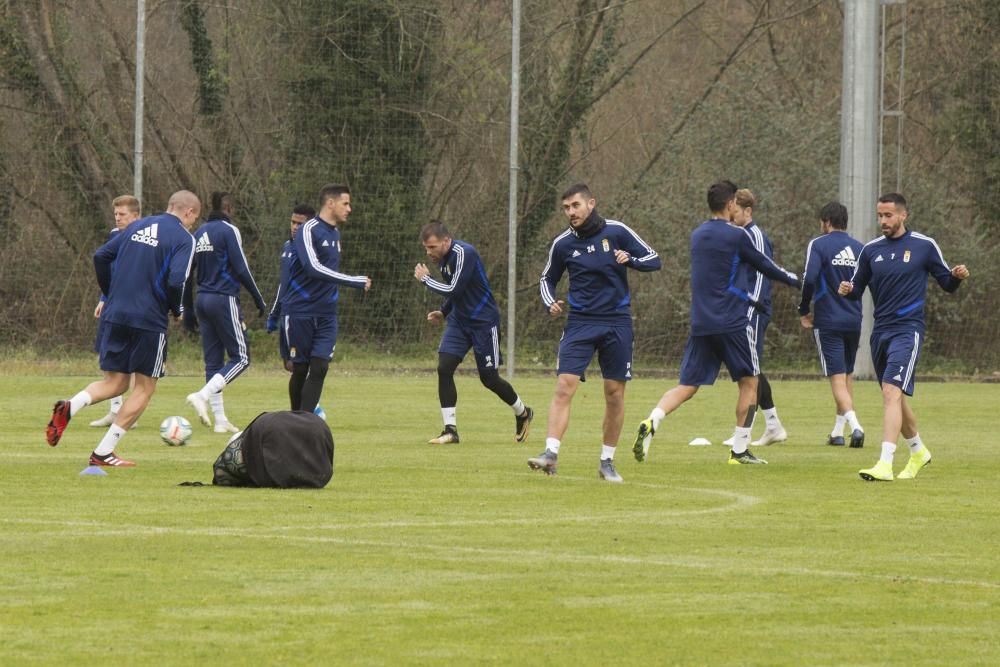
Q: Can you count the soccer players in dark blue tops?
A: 11